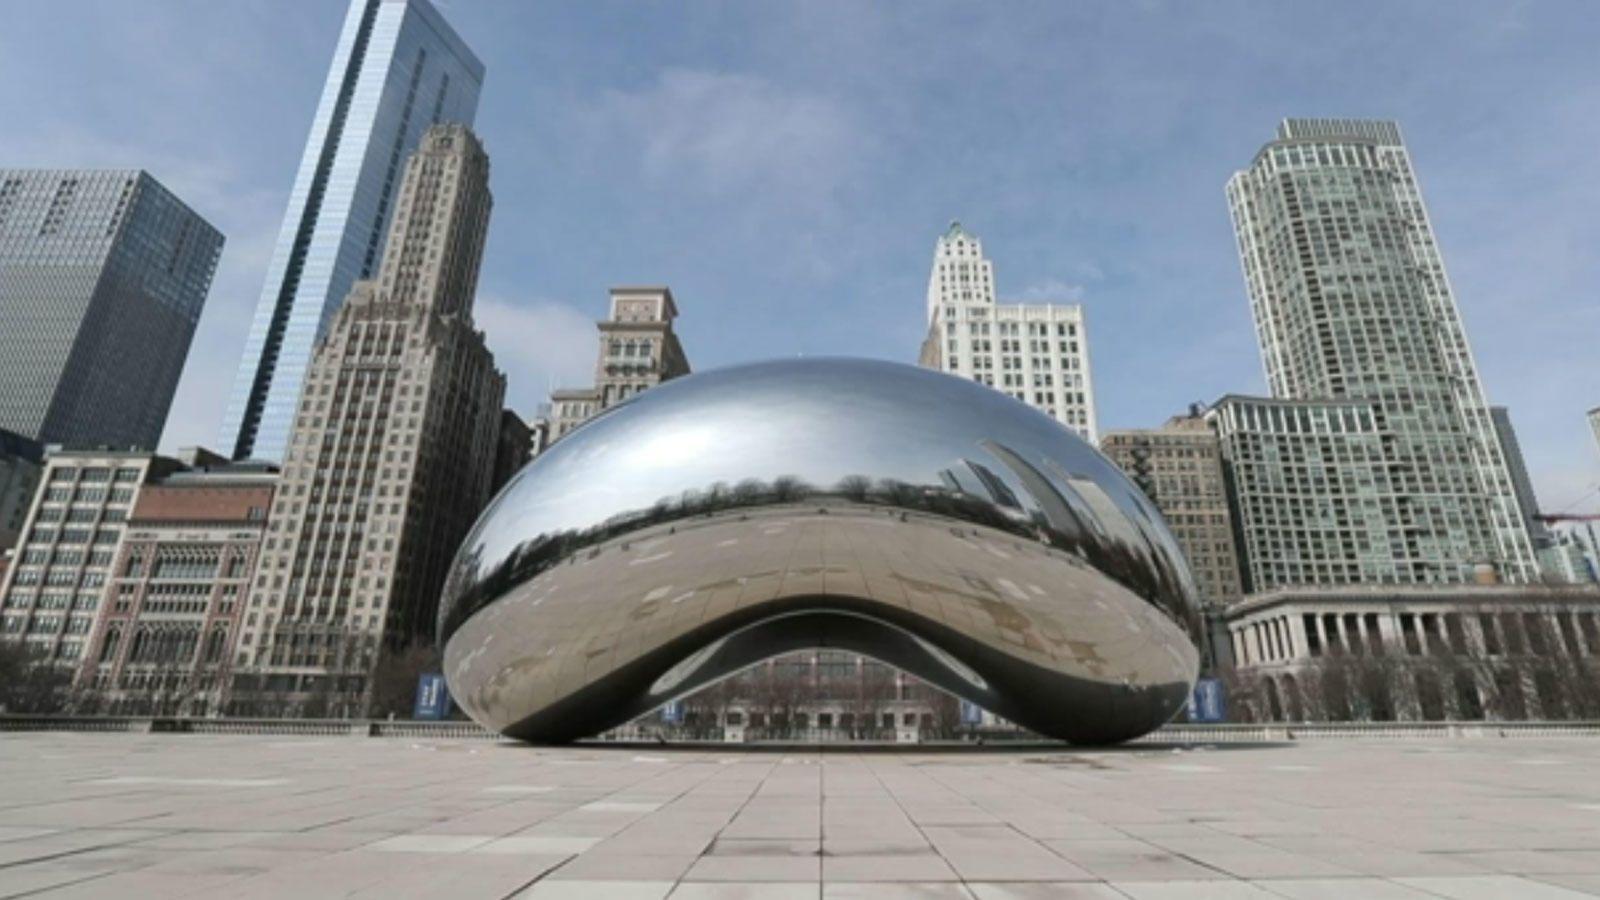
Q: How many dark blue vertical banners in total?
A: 4